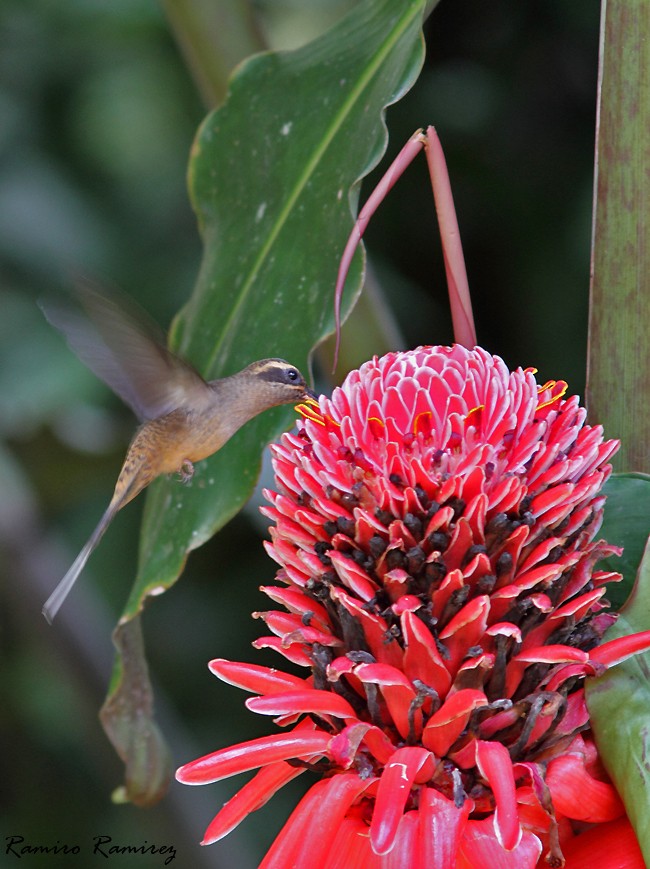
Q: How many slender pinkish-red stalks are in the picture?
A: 2